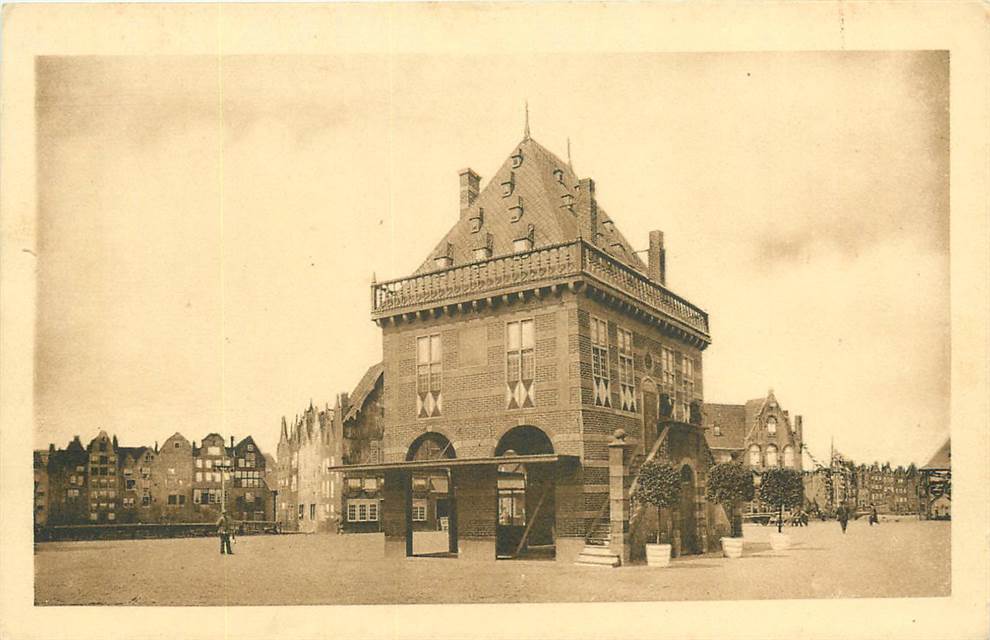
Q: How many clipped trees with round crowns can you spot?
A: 3